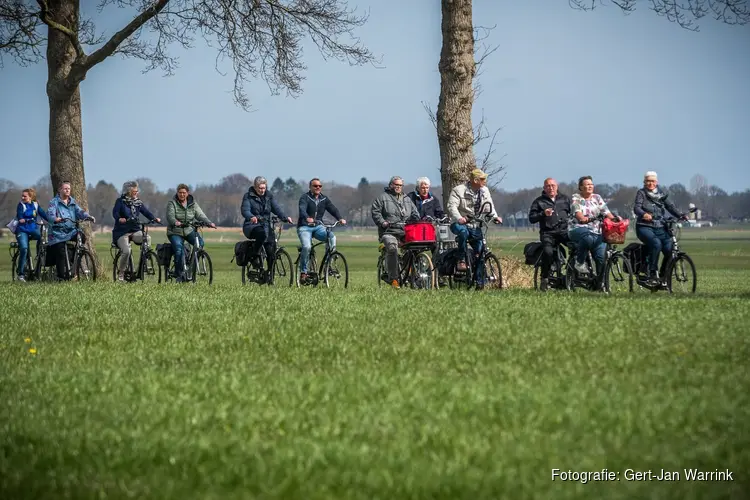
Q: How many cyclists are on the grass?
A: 12